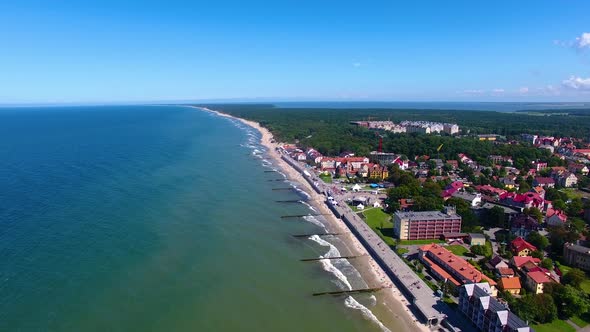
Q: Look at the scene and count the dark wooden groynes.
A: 8